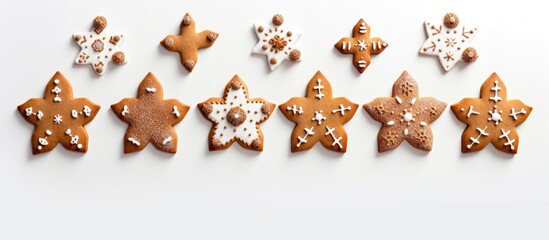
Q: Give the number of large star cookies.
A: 6